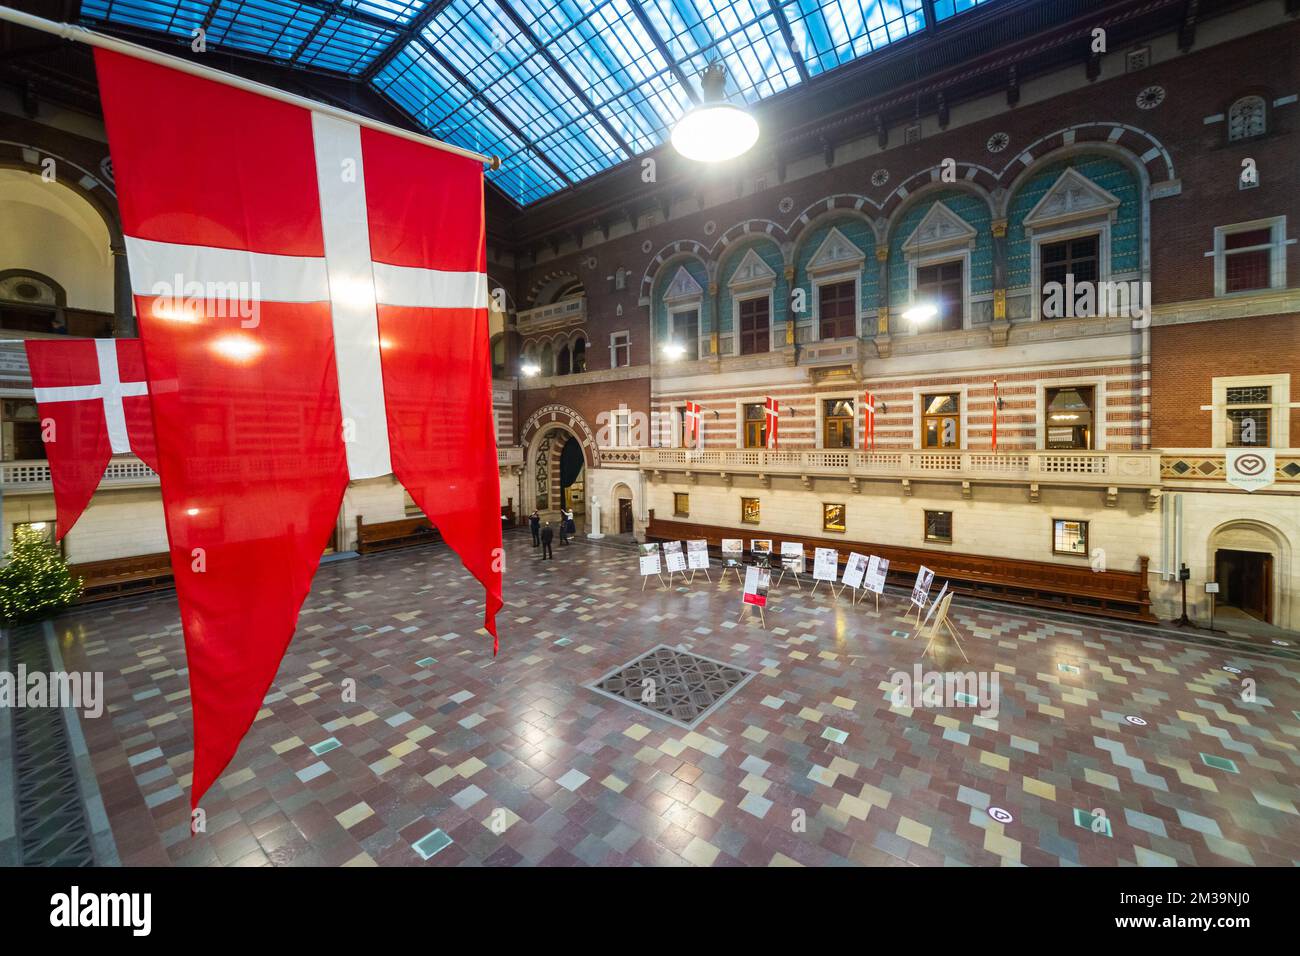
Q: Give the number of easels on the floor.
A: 13